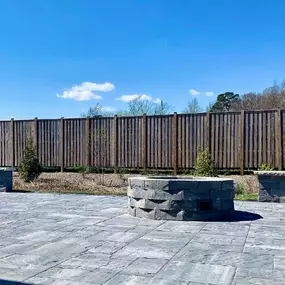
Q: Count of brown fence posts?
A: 10